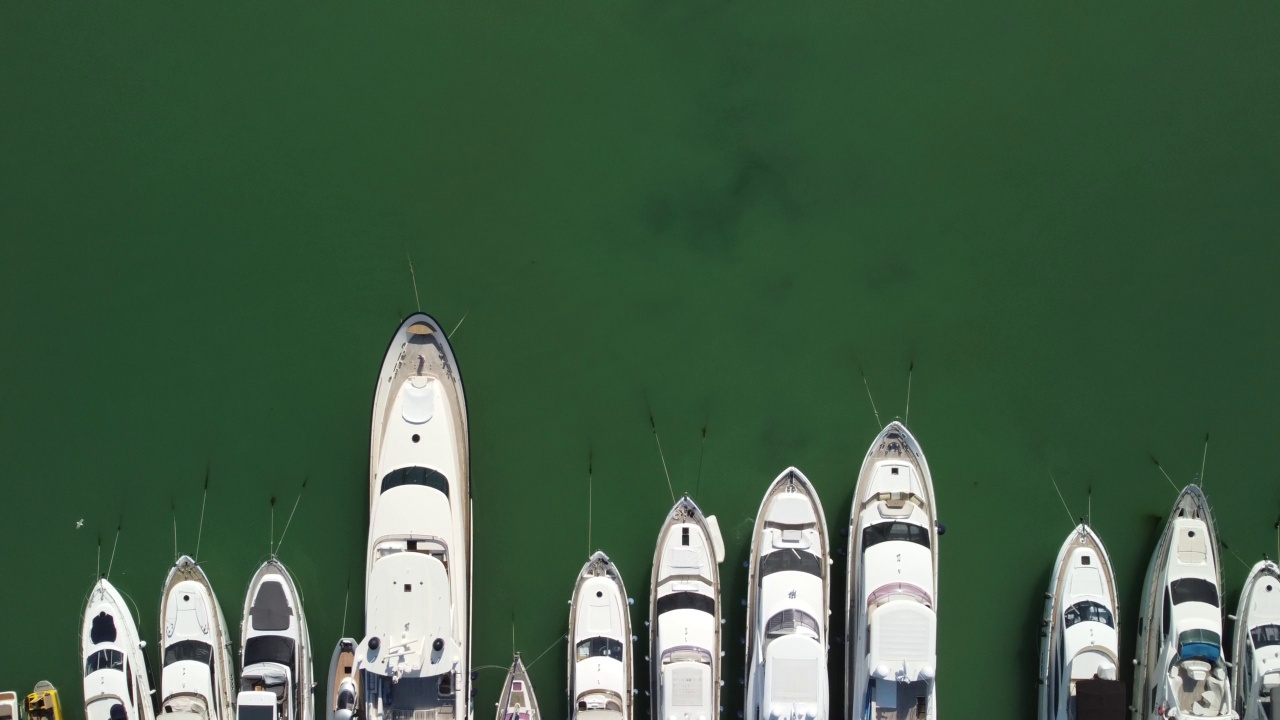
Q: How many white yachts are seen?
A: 11